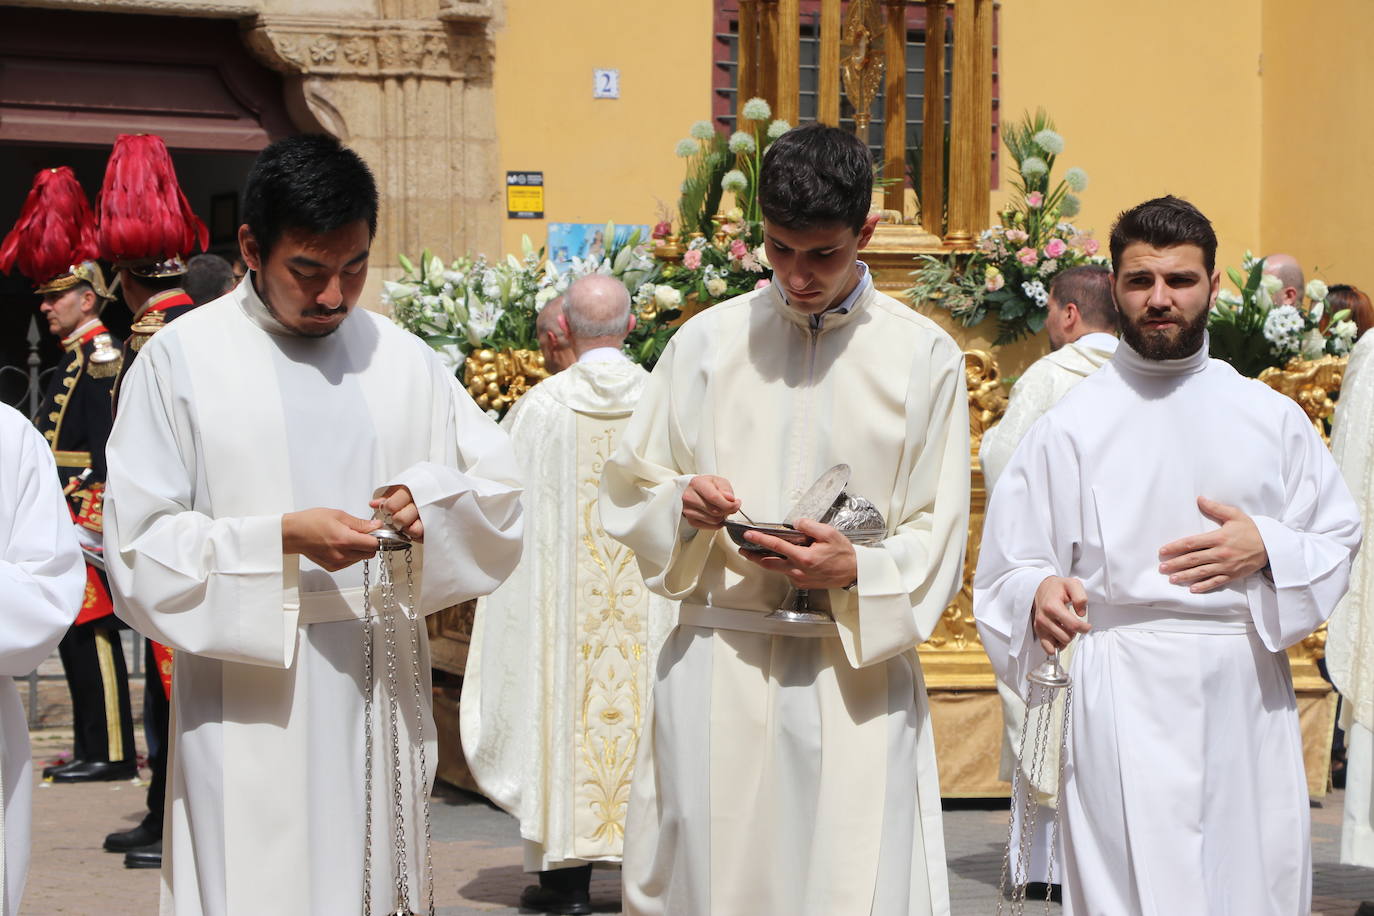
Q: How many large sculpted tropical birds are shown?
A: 0